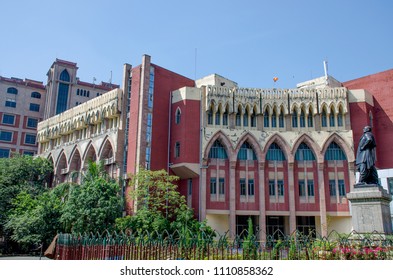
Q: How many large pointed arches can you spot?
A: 10